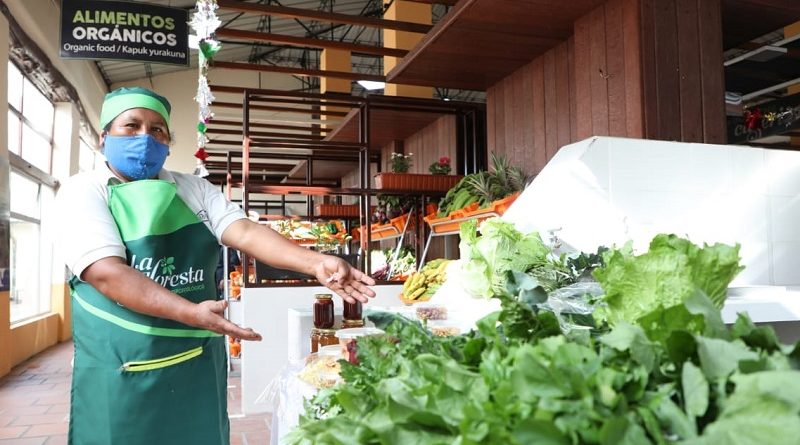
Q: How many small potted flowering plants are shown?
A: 2